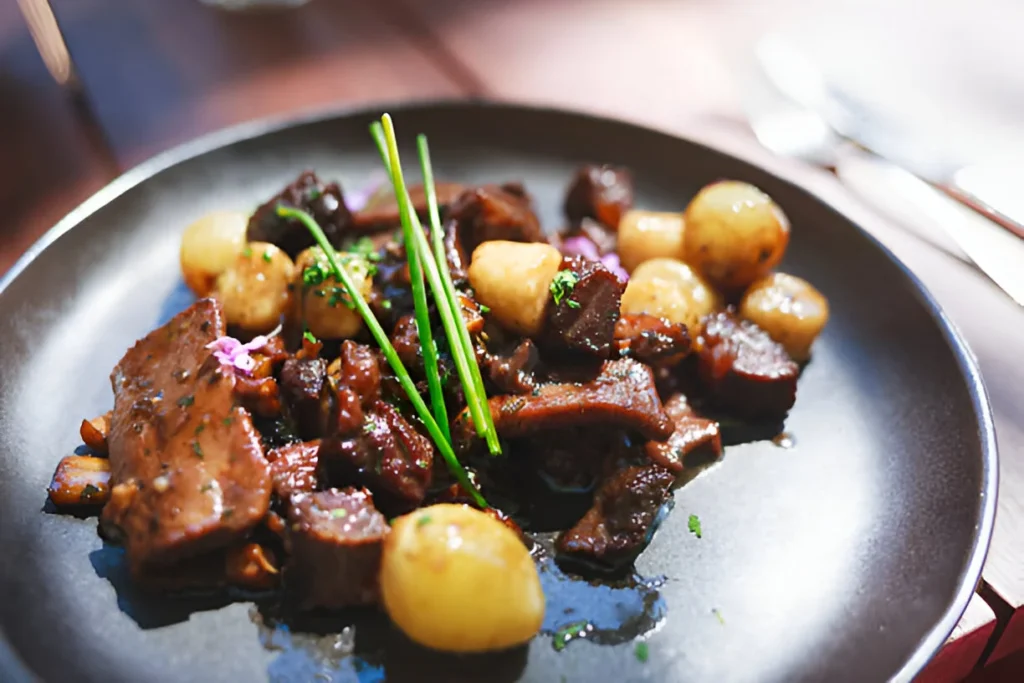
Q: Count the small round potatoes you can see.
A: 9